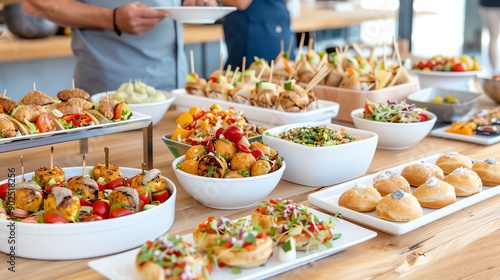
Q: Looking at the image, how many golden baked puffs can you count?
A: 8